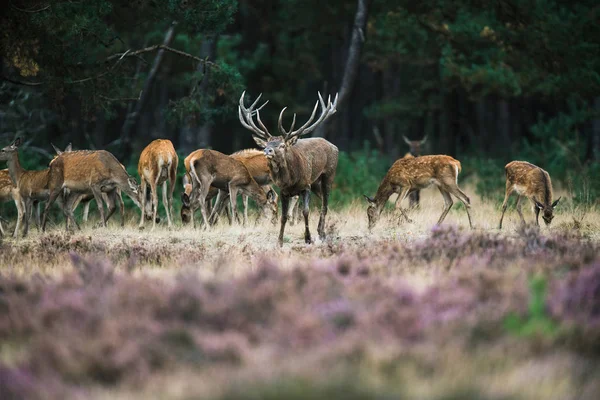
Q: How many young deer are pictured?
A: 2